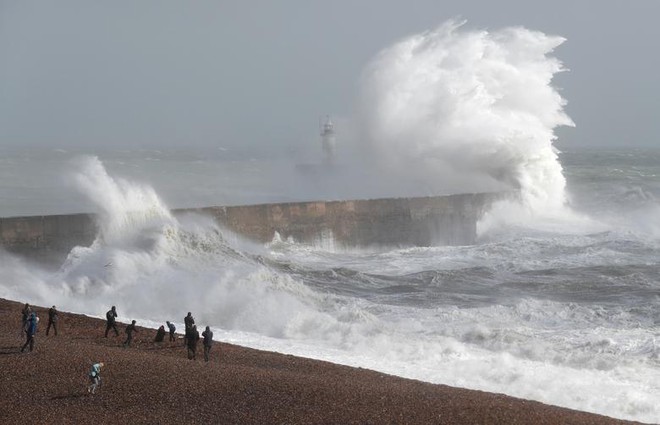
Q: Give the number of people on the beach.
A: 11